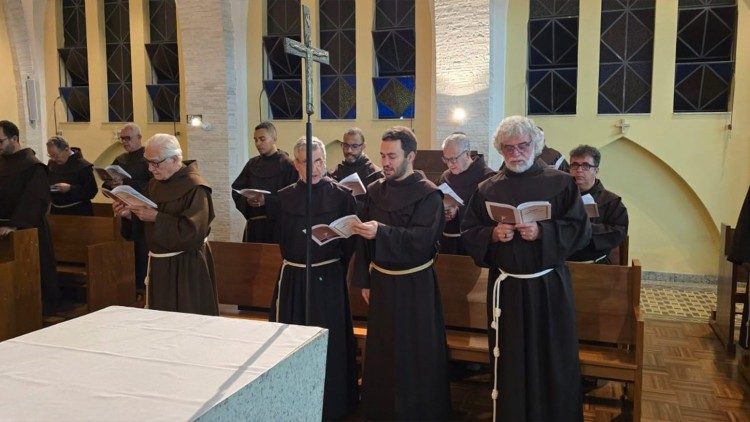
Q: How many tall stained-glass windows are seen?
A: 9